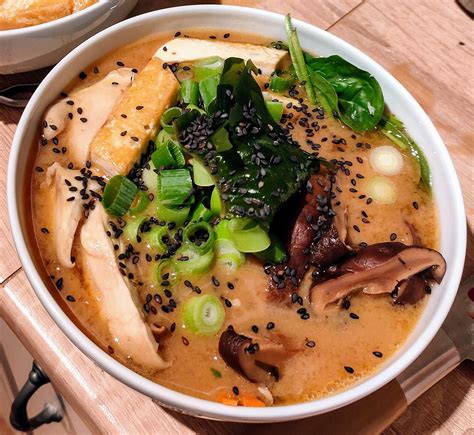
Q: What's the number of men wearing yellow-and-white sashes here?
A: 0